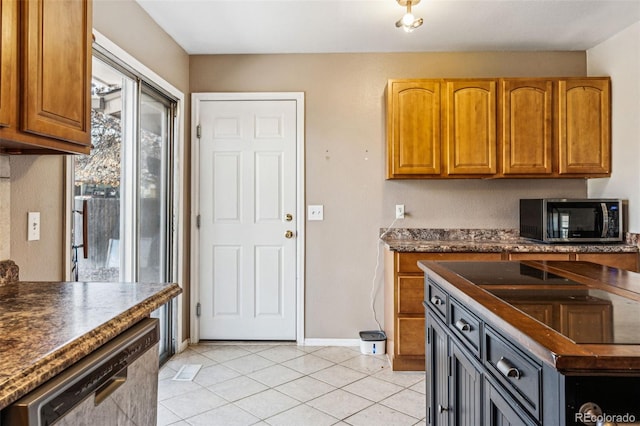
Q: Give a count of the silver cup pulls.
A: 3